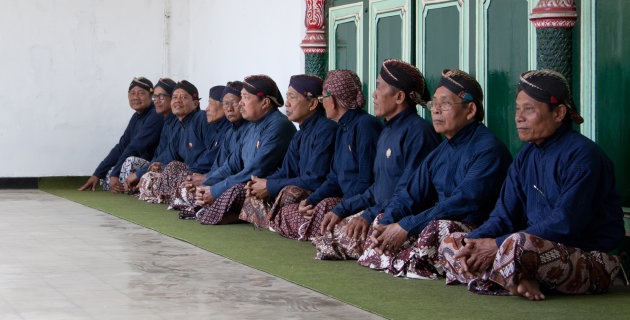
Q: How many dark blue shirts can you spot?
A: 11